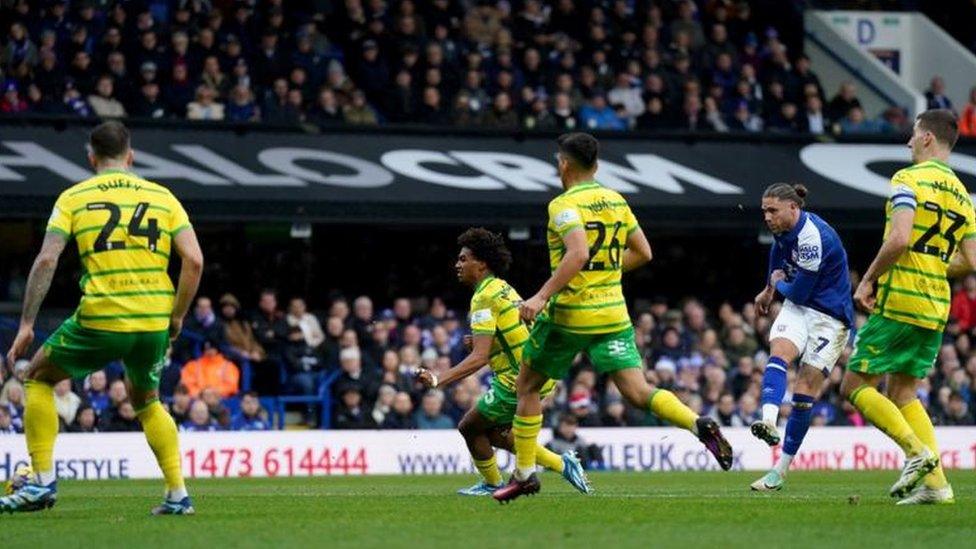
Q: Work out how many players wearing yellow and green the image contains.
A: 4